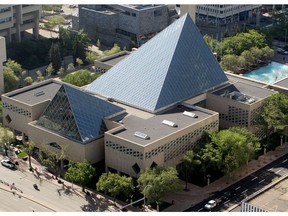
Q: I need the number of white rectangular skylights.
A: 3